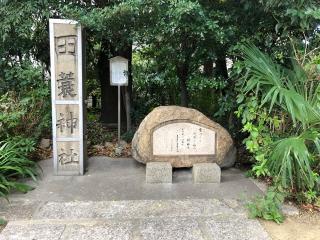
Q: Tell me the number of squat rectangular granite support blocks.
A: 2